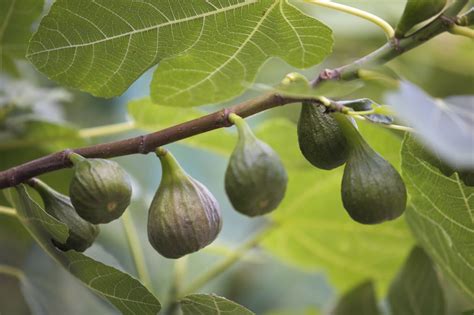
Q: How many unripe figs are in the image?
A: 6